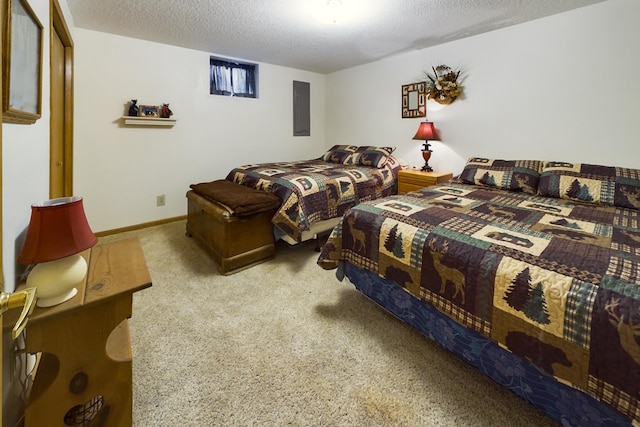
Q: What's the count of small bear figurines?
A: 2